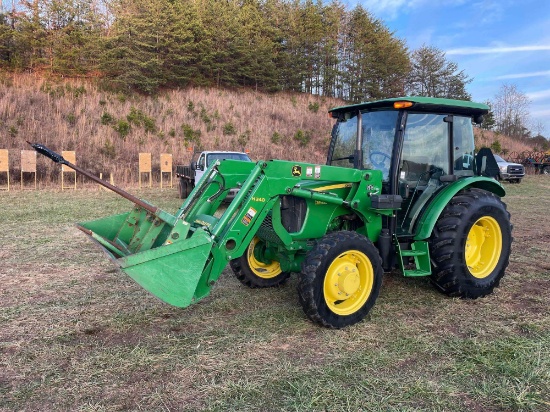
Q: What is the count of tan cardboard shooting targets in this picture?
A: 5